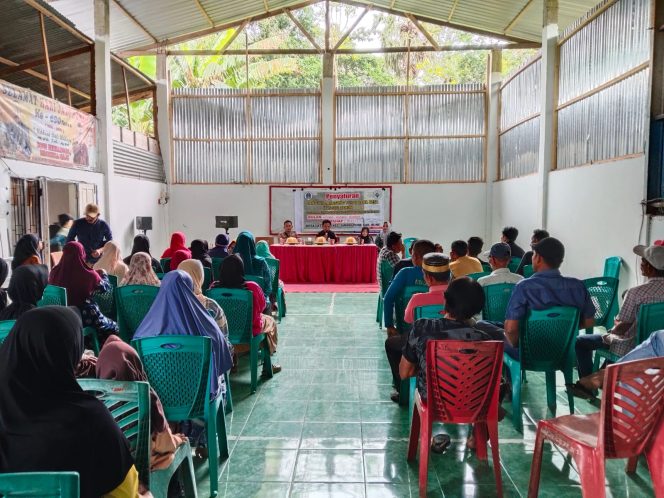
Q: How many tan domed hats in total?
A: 3